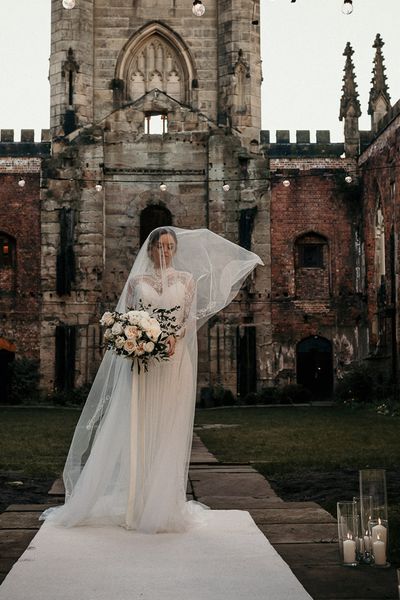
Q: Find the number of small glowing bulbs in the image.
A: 9